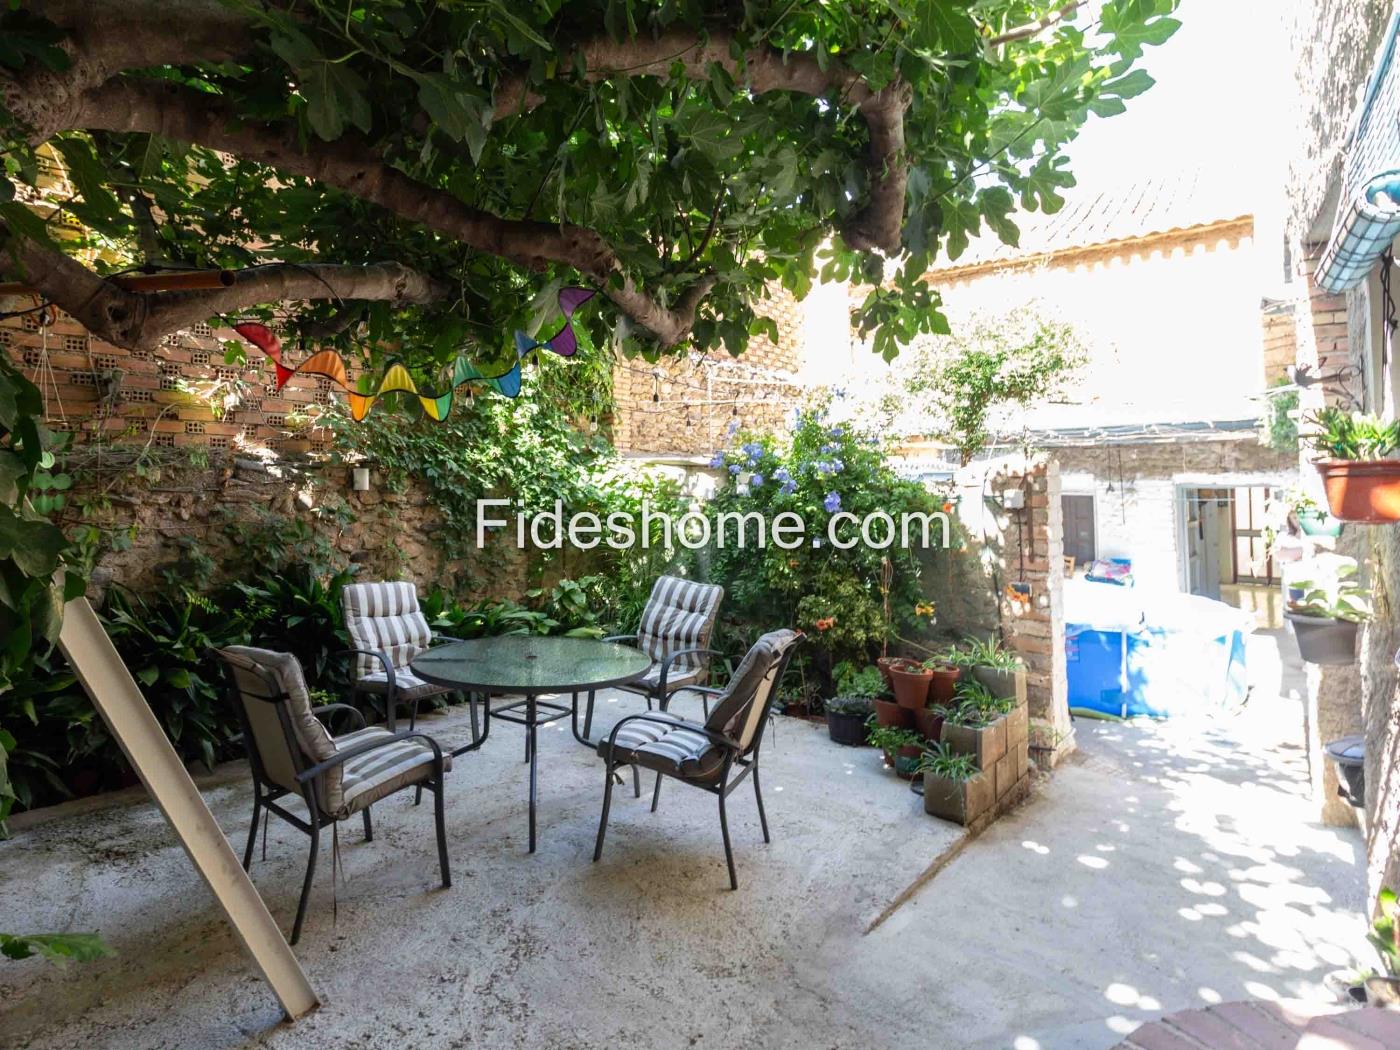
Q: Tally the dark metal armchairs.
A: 4